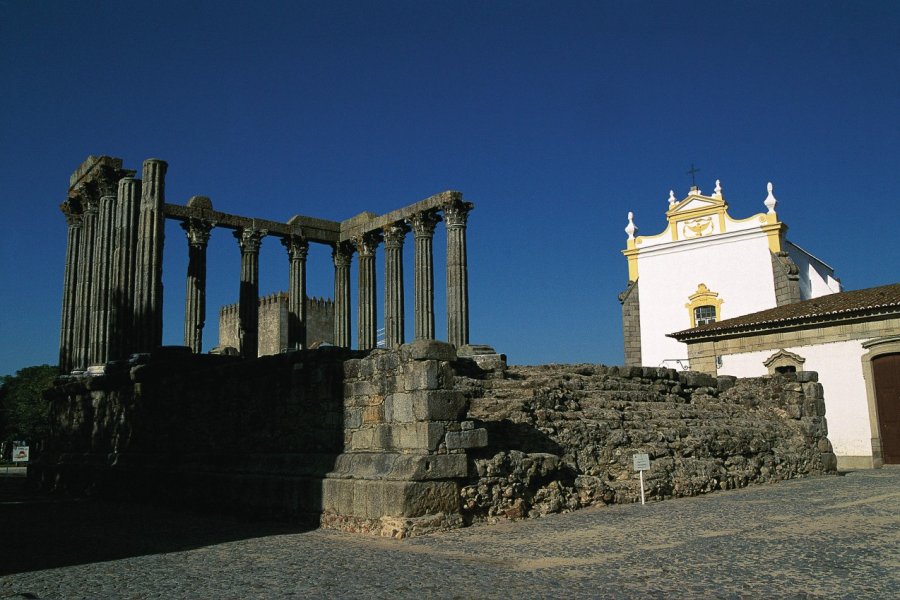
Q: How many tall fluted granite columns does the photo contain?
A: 13